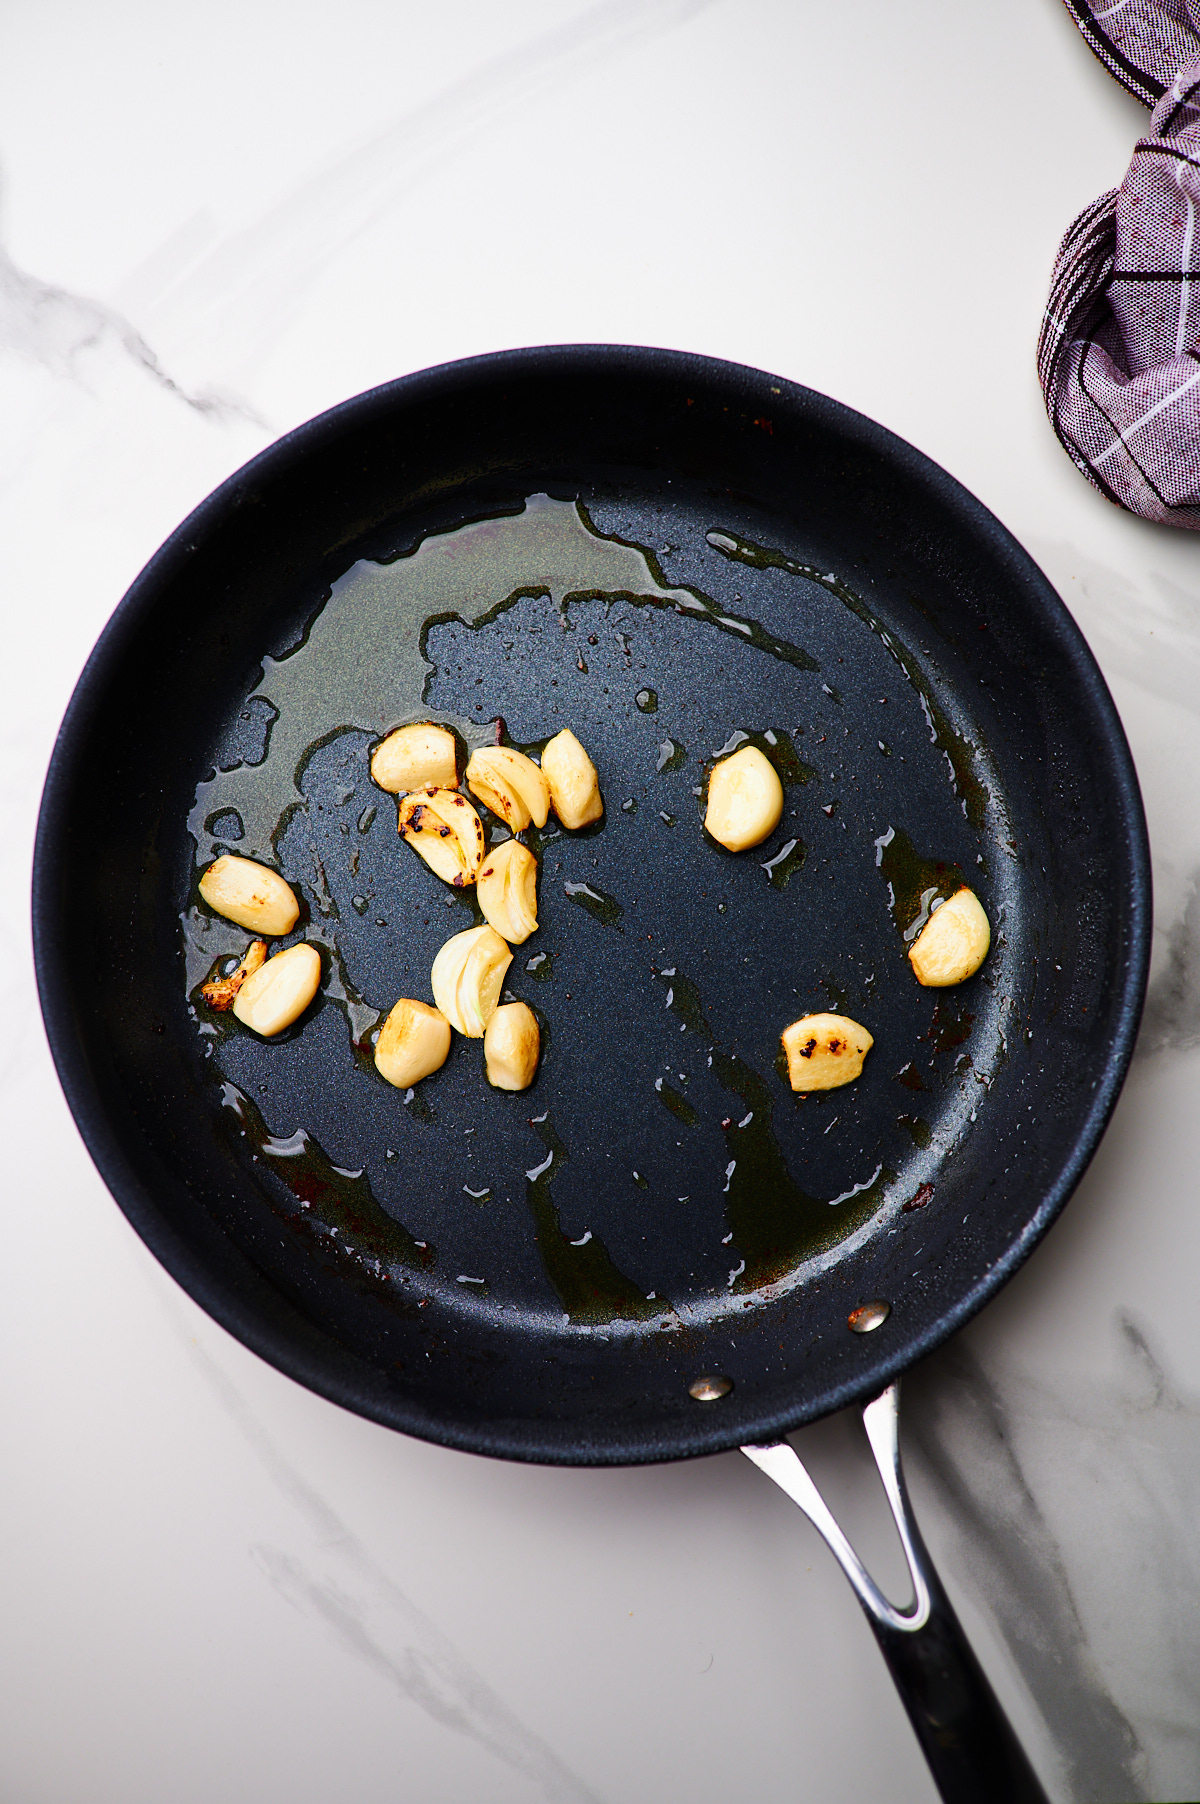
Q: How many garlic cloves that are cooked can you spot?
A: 13